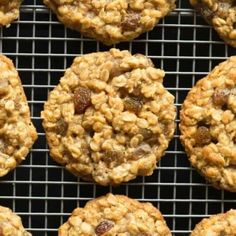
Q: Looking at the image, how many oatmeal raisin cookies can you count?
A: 9